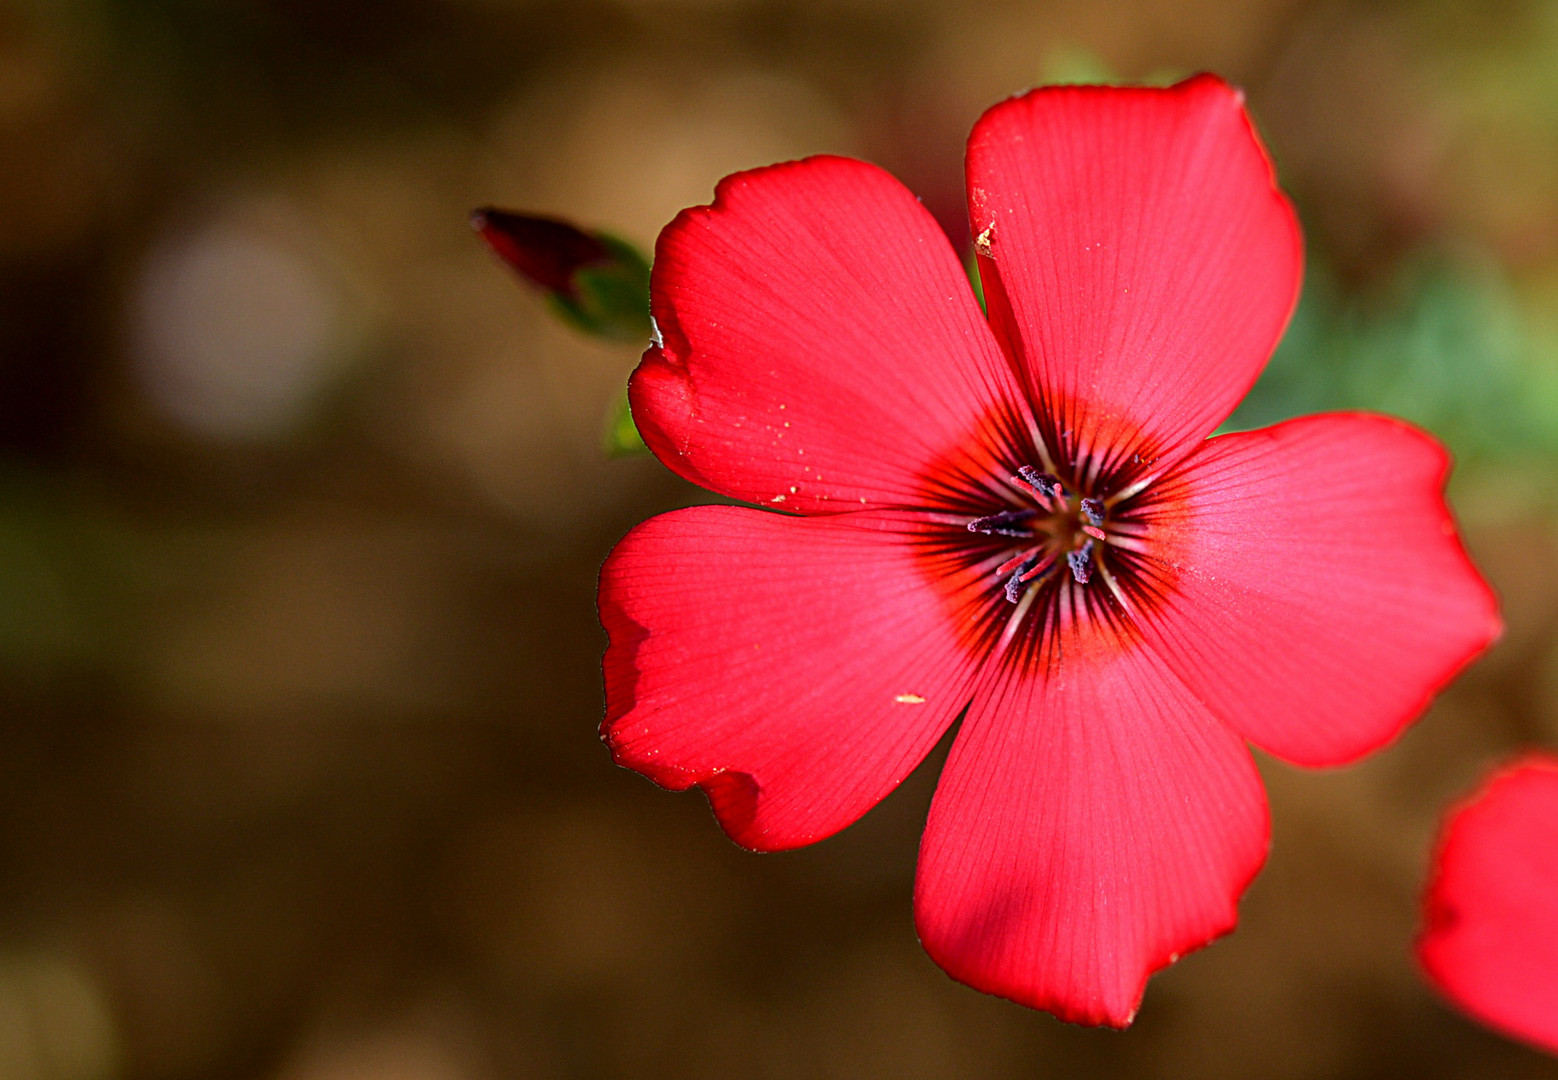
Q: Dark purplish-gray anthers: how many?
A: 5